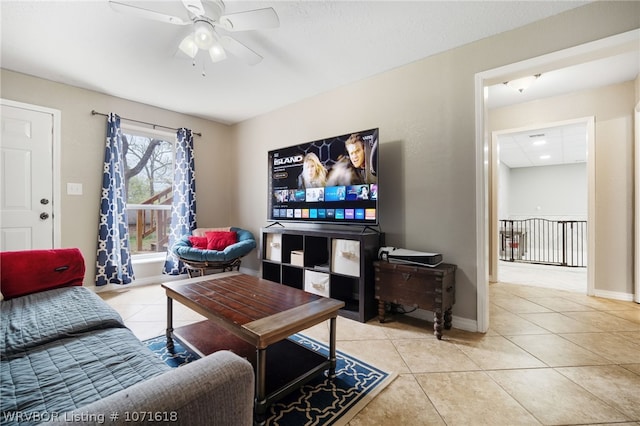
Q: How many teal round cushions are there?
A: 1